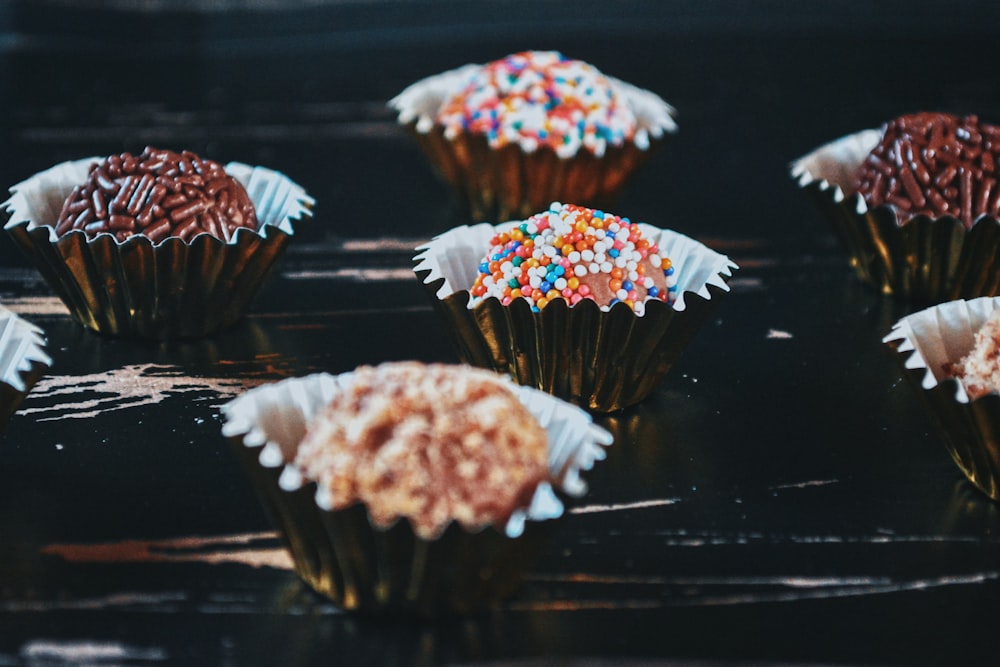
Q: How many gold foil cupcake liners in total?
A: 7